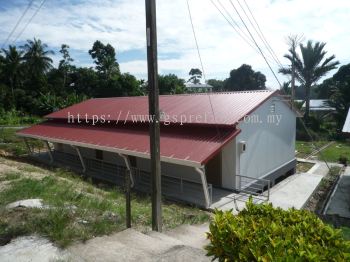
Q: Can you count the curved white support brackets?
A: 5